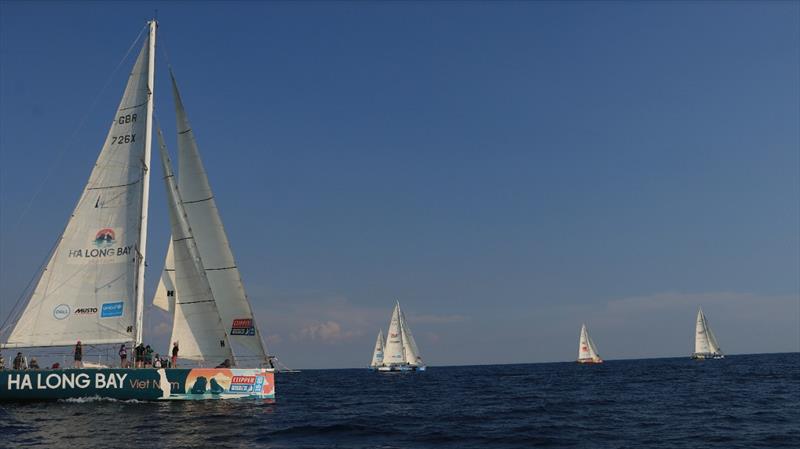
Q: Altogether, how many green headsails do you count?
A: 0